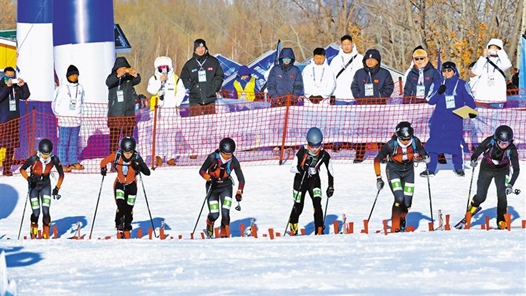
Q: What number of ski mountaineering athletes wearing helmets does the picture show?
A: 6